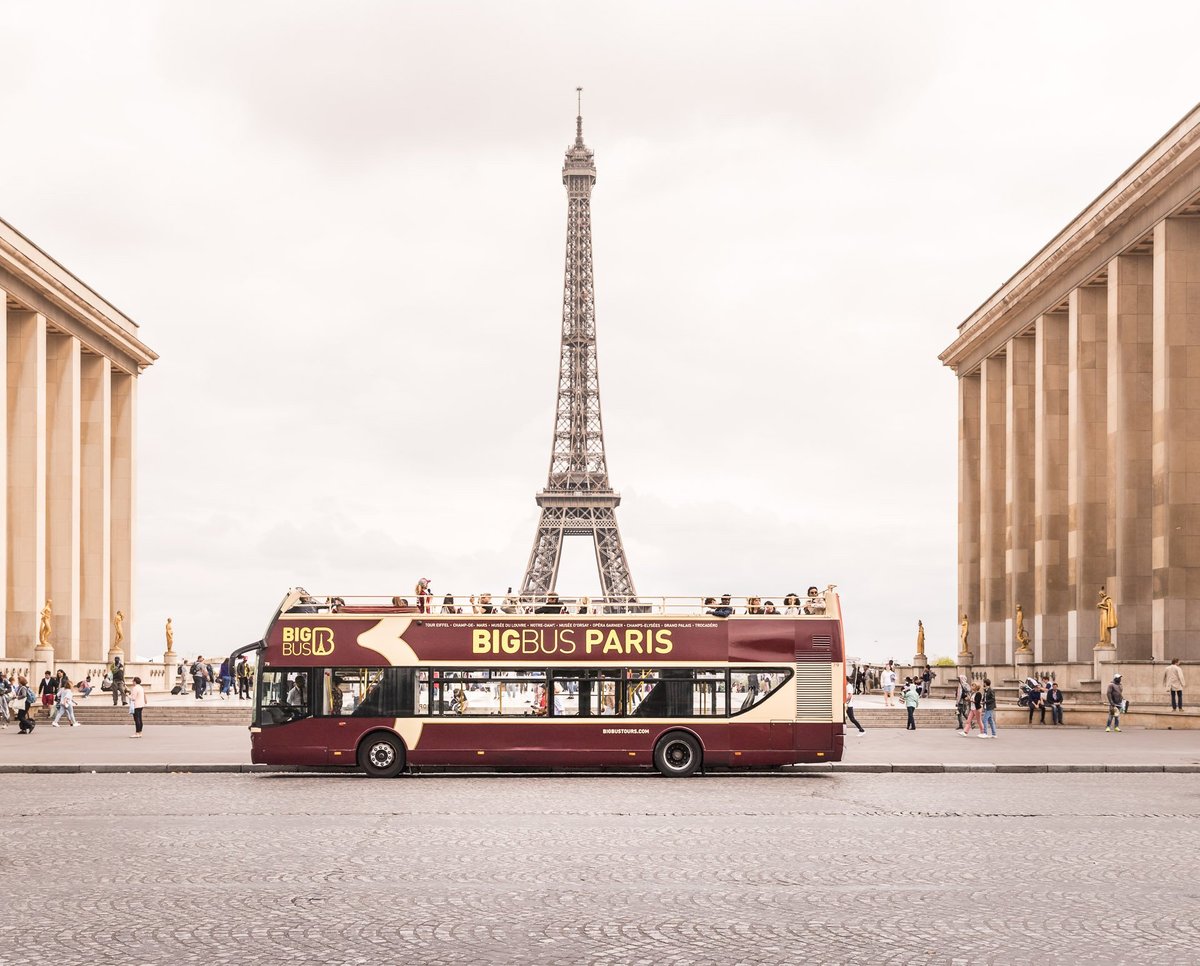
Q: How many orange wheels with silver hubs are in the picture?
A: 0